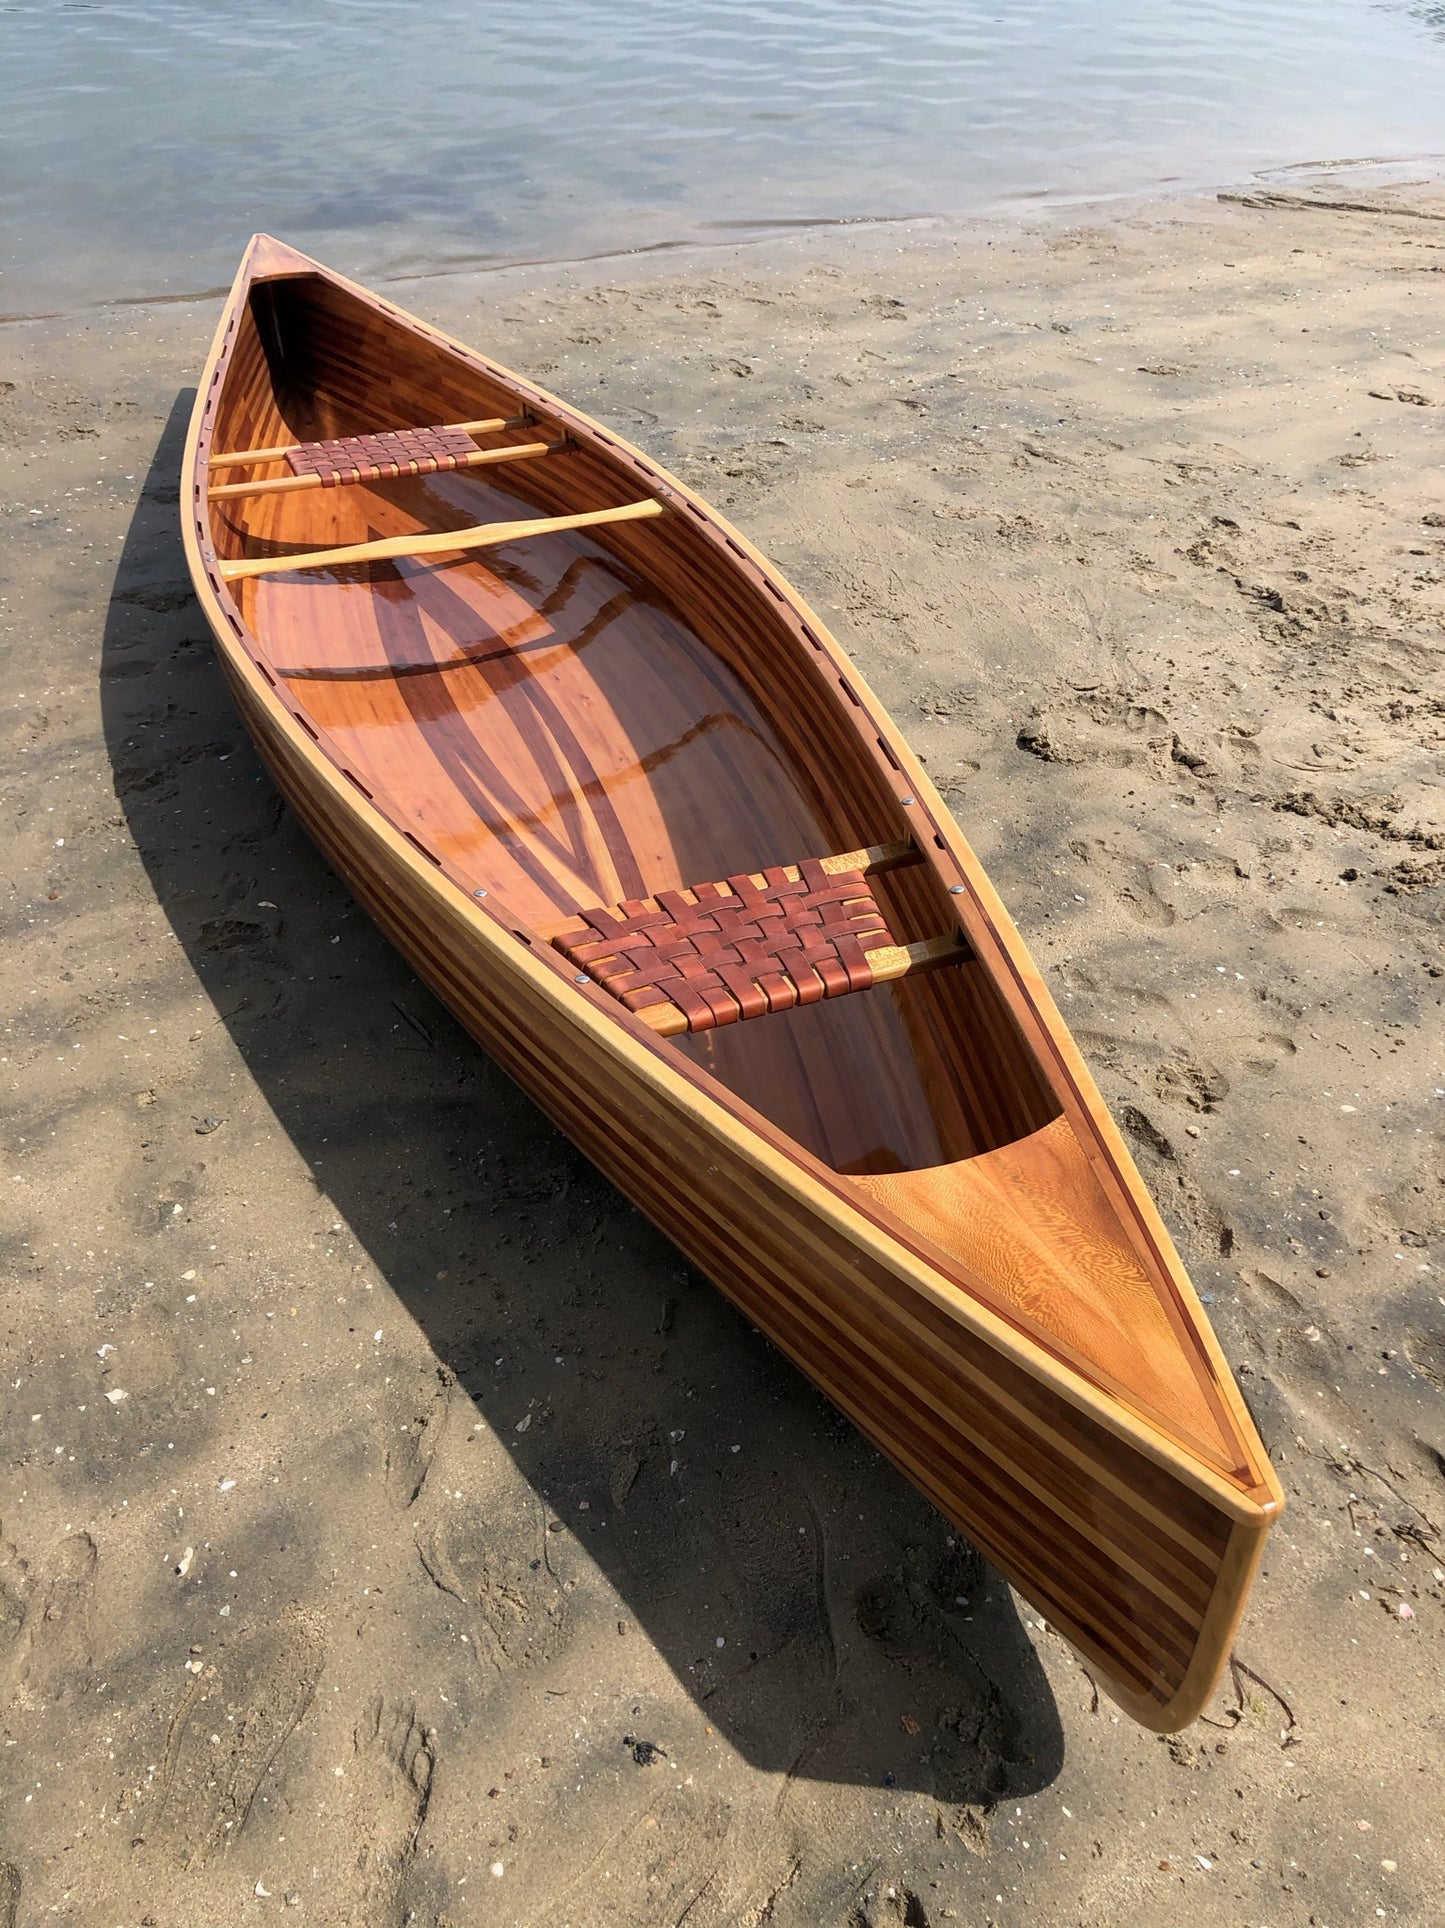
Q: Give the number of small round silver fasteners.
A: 12